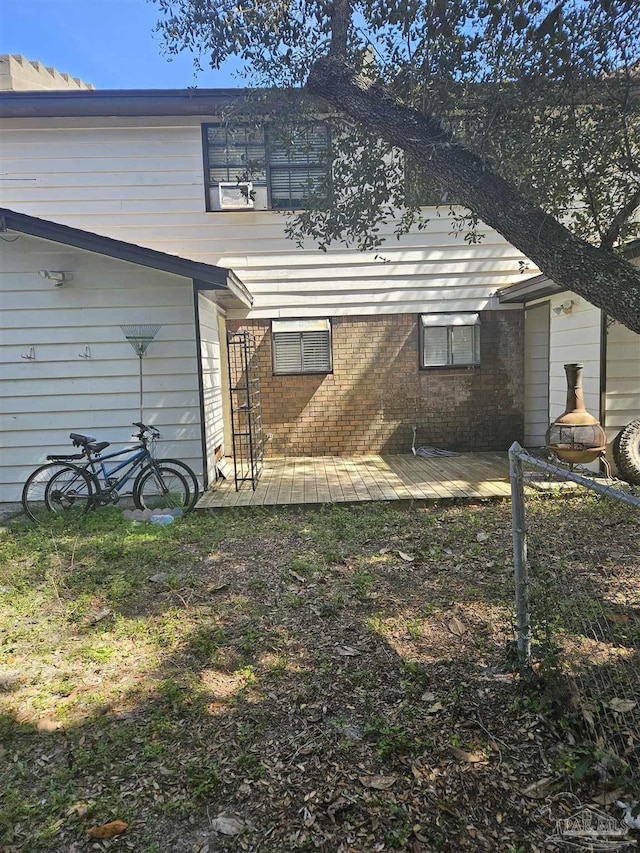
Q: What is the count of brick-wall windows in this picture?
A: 2